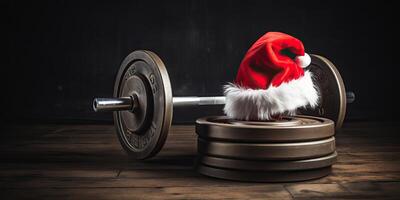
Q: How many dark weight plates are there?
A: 6